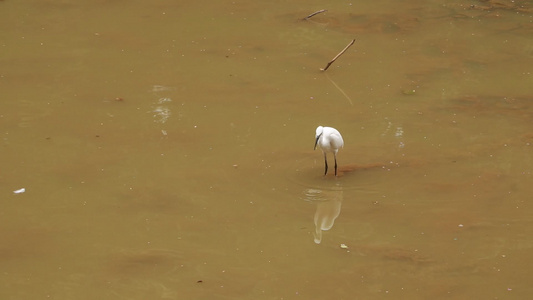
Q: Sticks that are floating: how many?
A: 2